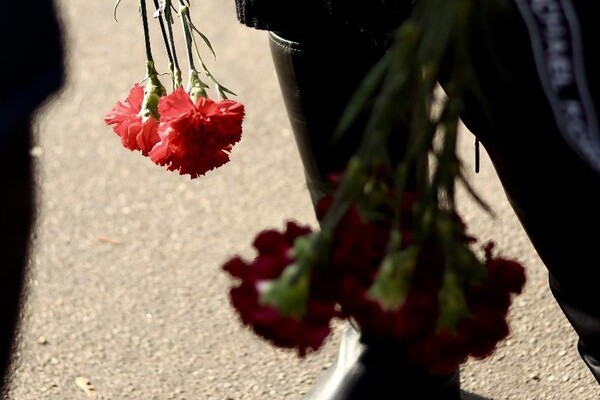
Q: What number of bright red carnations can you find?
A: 2